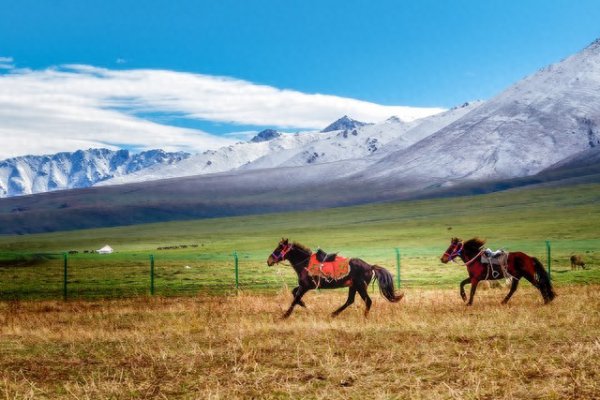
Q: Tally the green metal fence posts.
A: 5